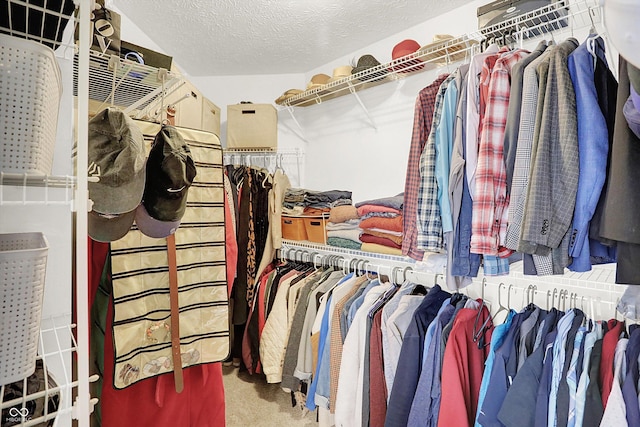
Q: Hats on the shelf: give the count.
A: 6